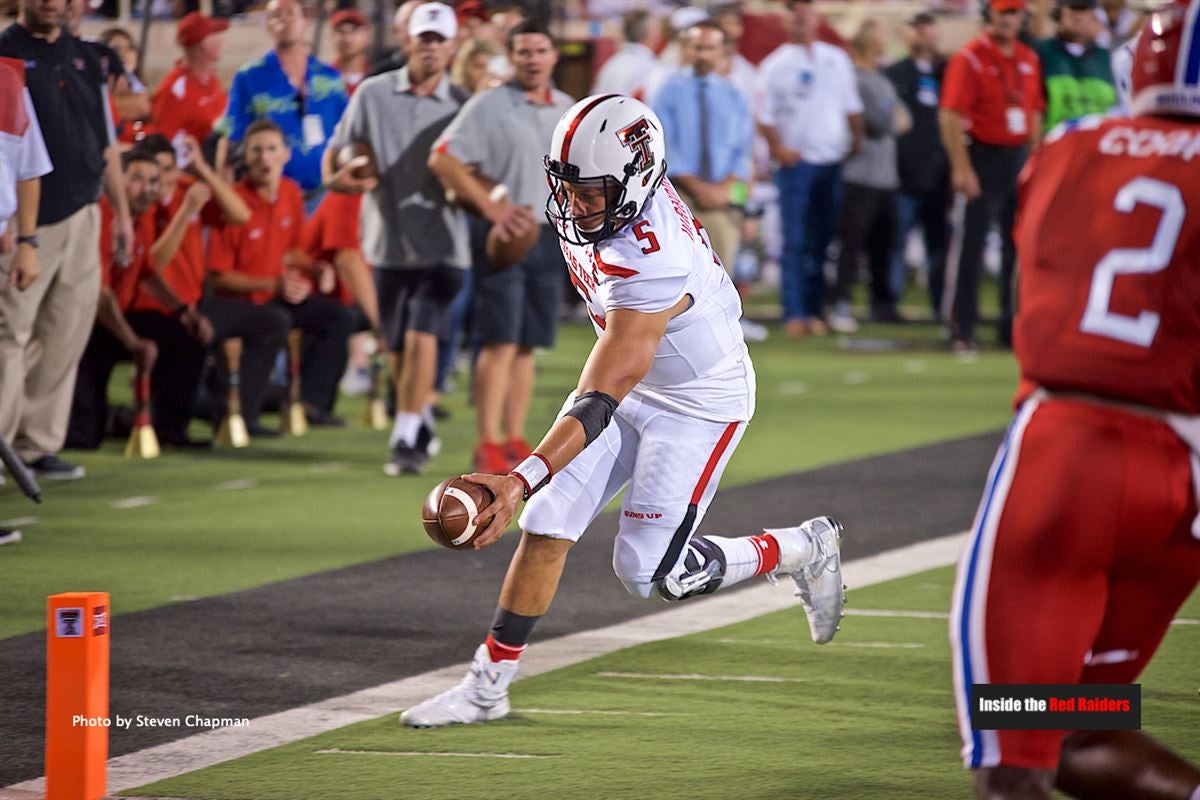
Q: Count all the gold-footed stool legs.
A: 4